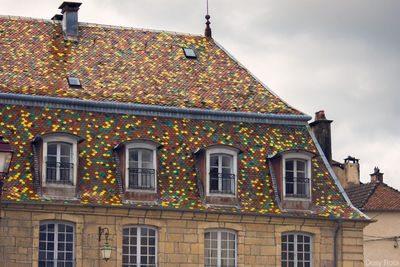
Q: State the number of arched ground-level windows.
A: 4